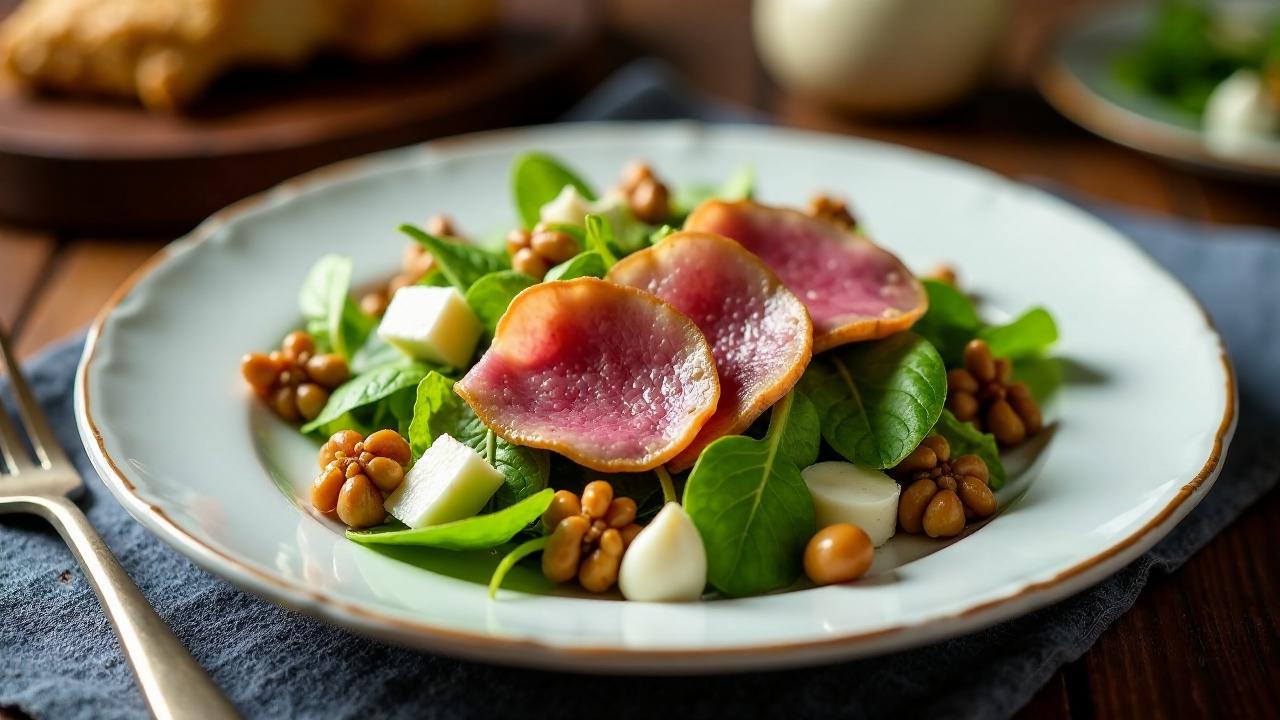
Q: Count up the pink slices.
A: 3